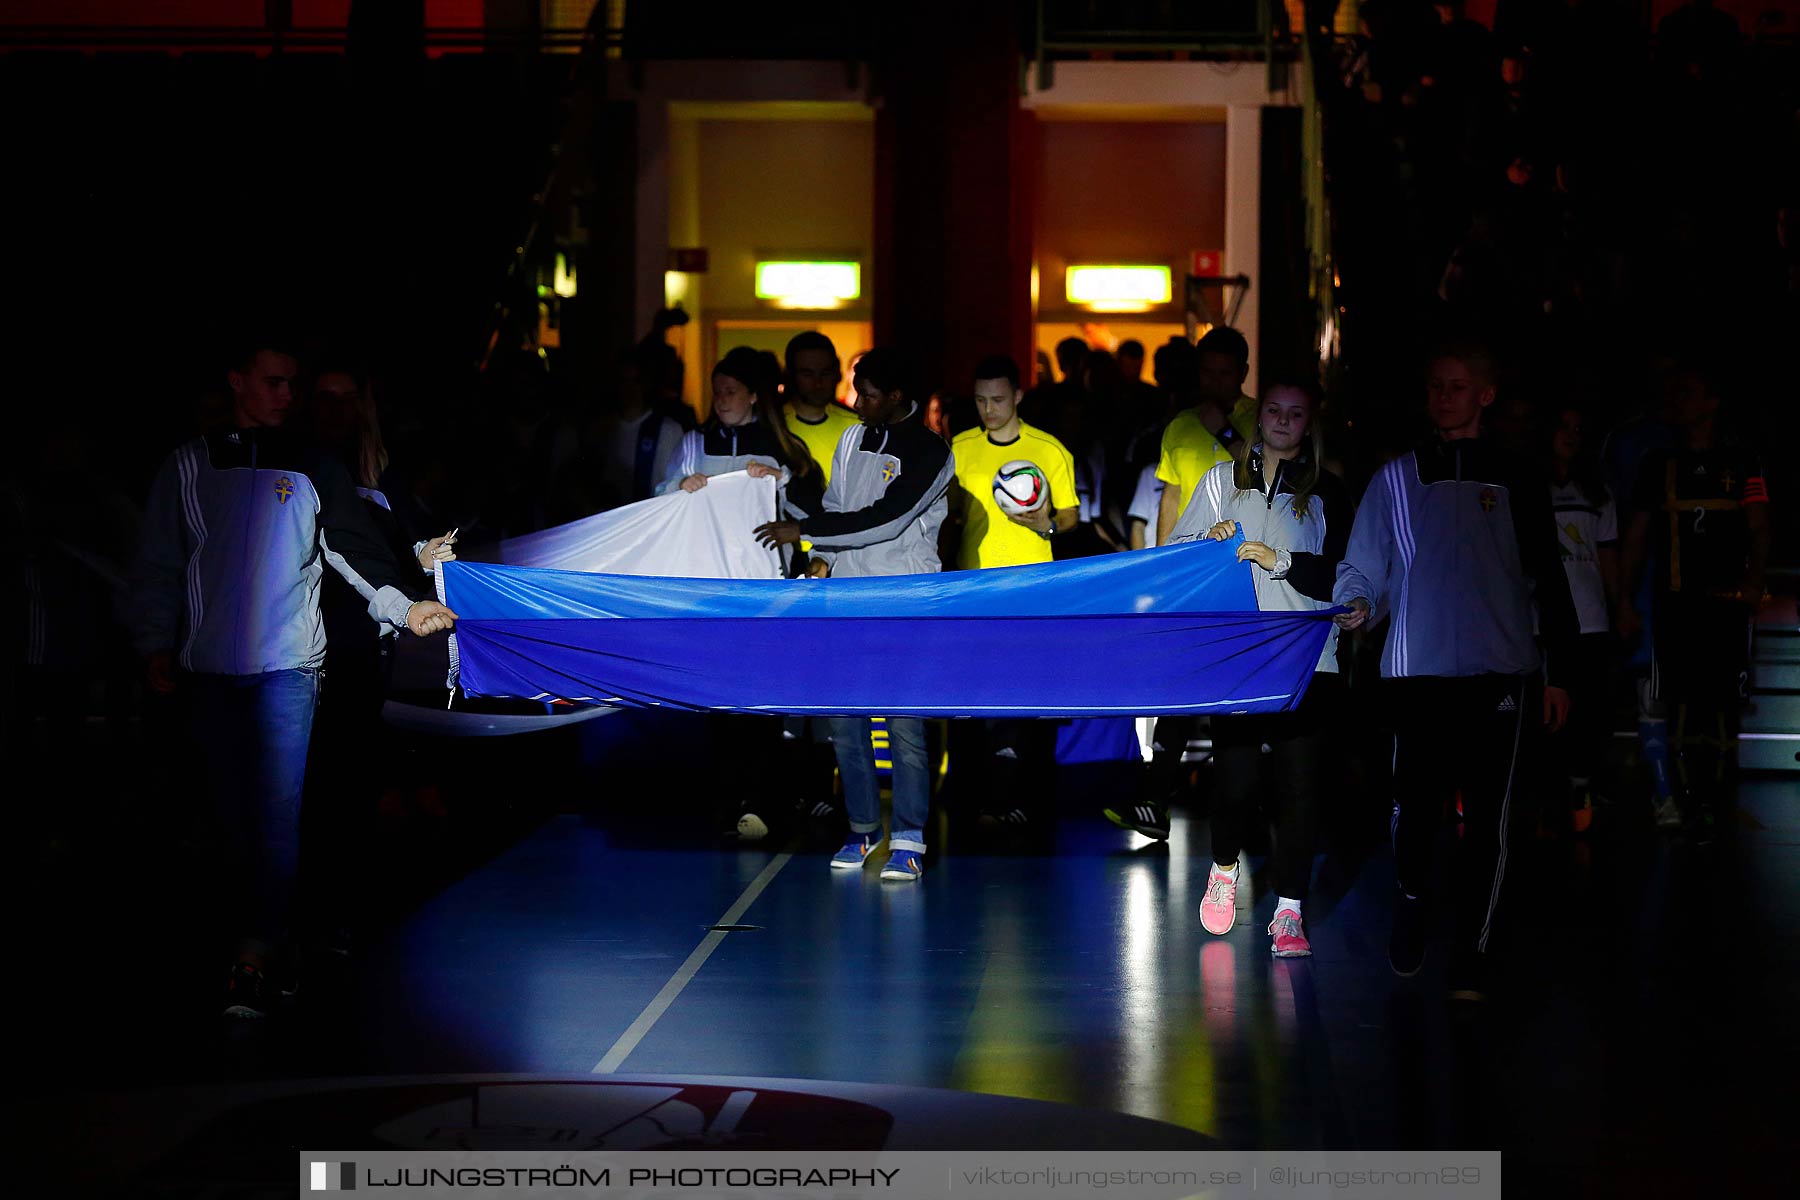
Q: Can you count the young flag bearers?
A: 6